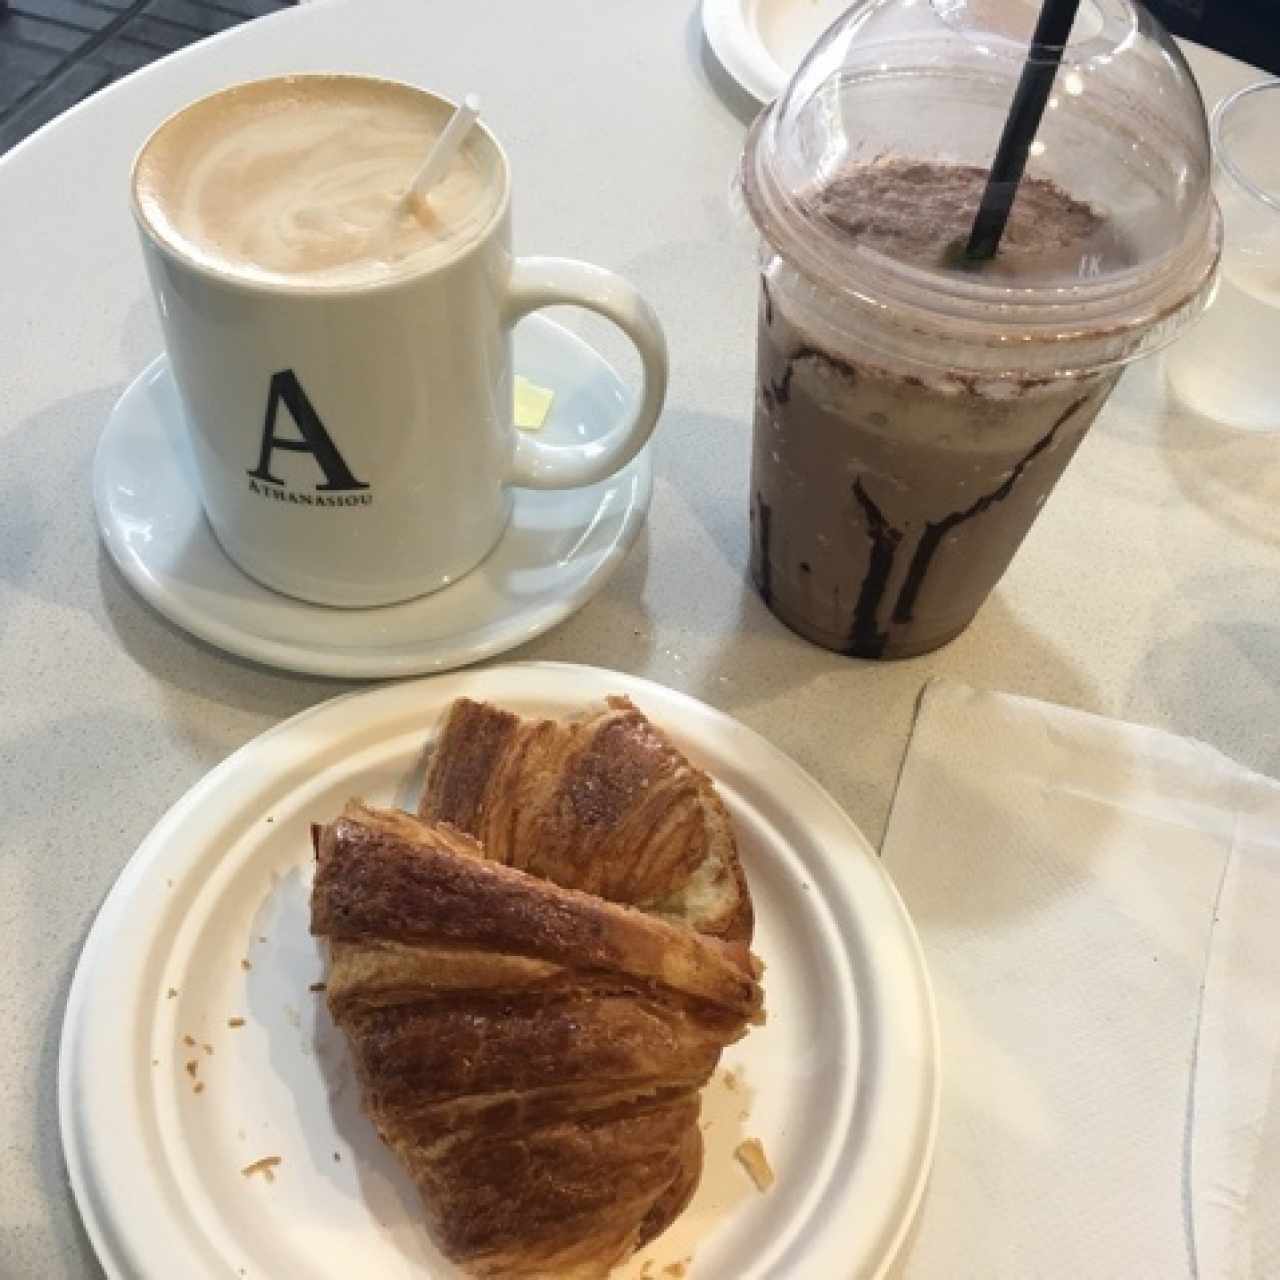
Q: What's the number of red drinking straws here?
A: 0